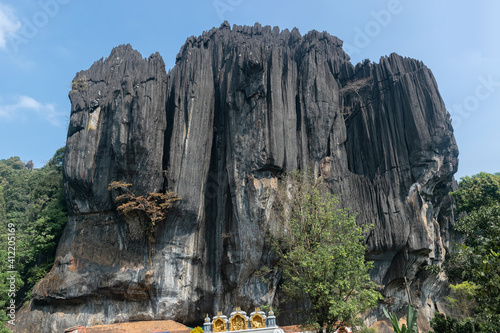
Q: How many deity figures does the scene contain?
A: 3